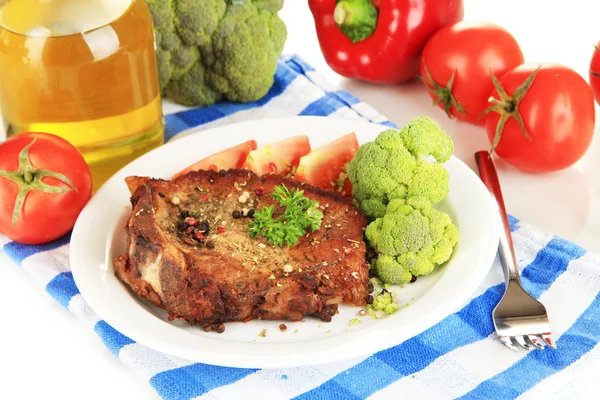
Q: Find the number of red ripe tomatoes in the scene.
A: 4